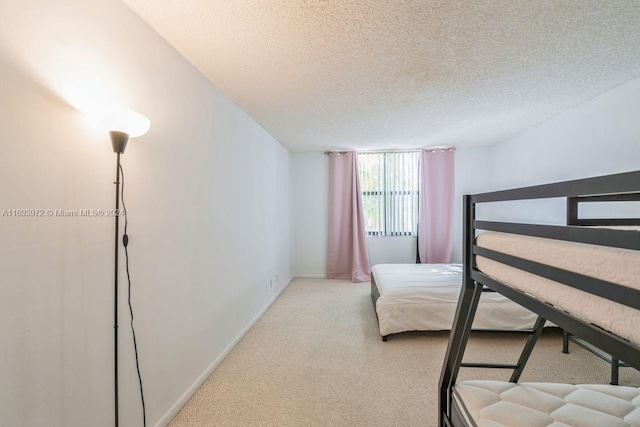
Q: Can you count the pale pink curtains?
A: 2